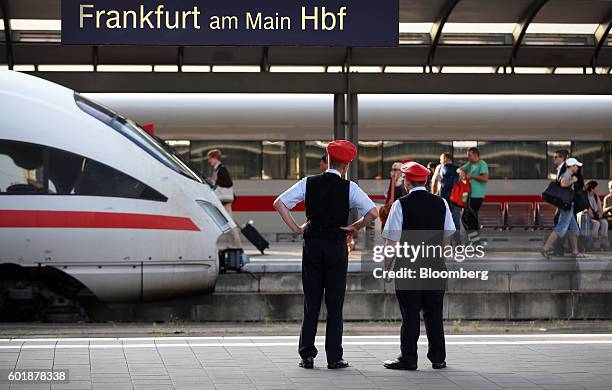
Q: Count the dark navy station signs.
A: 1